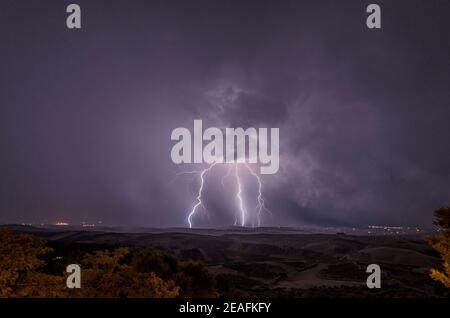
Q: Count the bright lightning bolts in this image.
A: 3